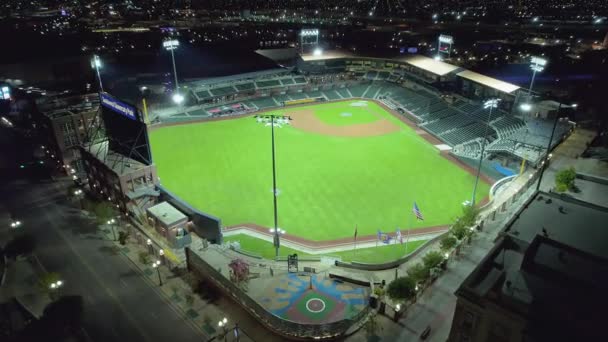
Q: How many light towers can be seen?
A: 7